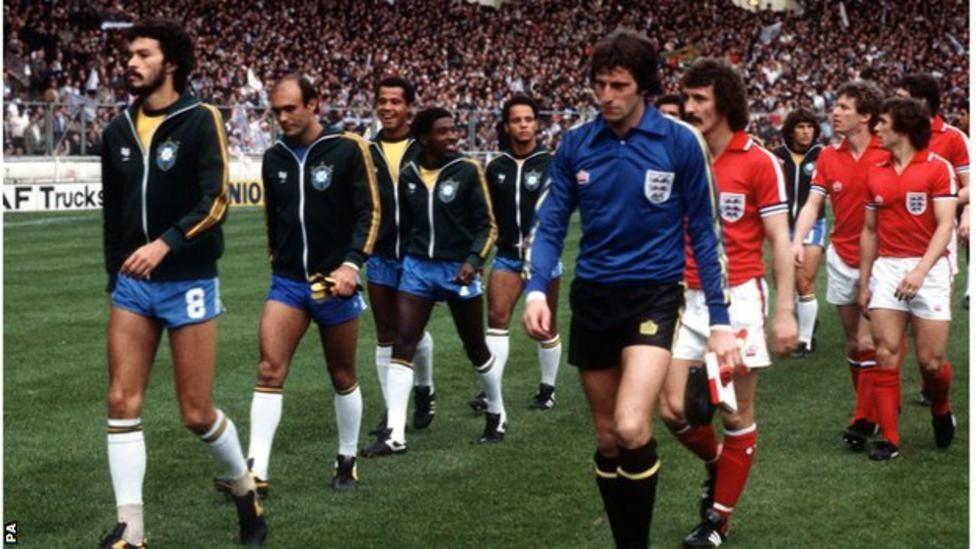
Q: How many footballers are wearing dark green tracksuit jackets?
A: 6